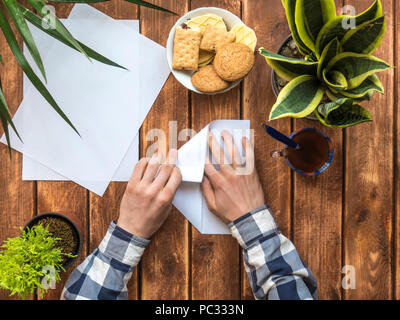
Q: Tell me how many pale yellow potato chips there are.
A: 2